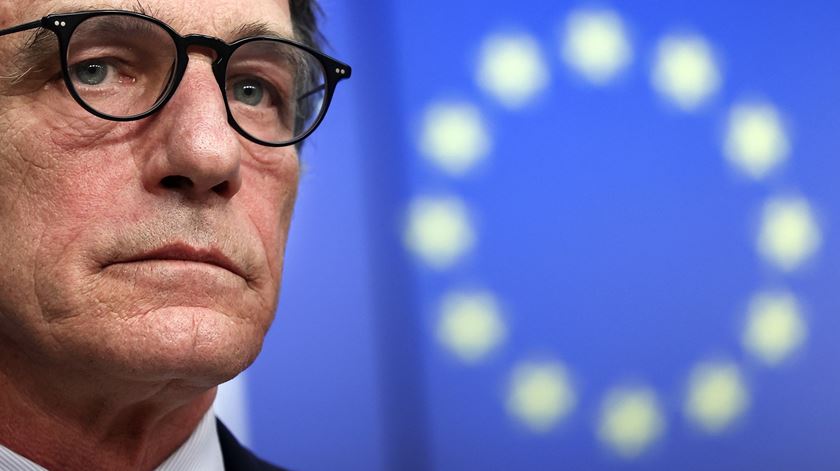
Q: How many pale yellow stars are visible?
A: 12